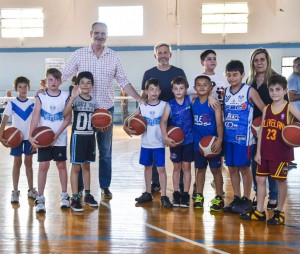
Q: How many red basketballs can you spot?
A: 8